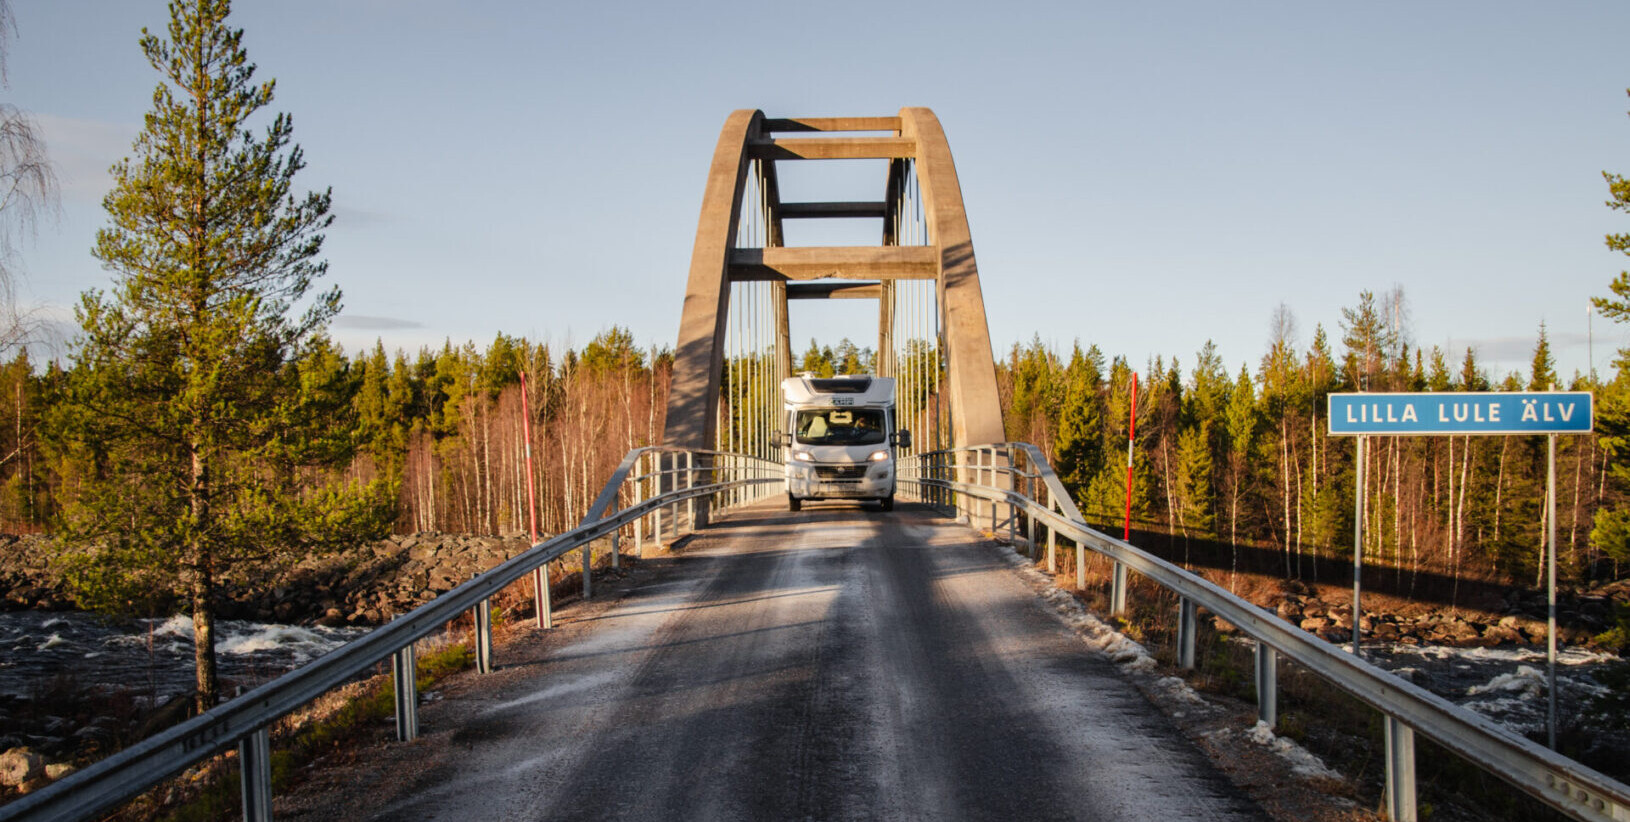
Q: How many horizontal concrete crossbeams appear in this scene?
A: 5